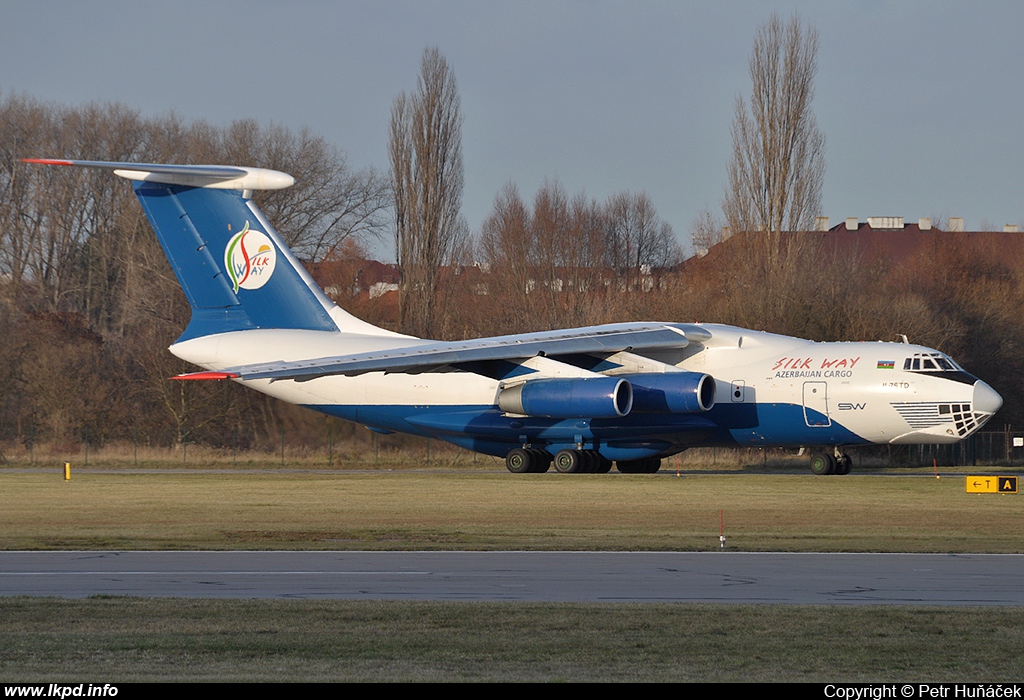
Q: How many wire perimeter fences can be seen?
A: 1